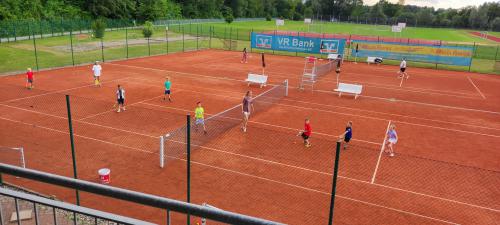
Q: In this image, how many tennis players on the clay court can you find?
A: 11